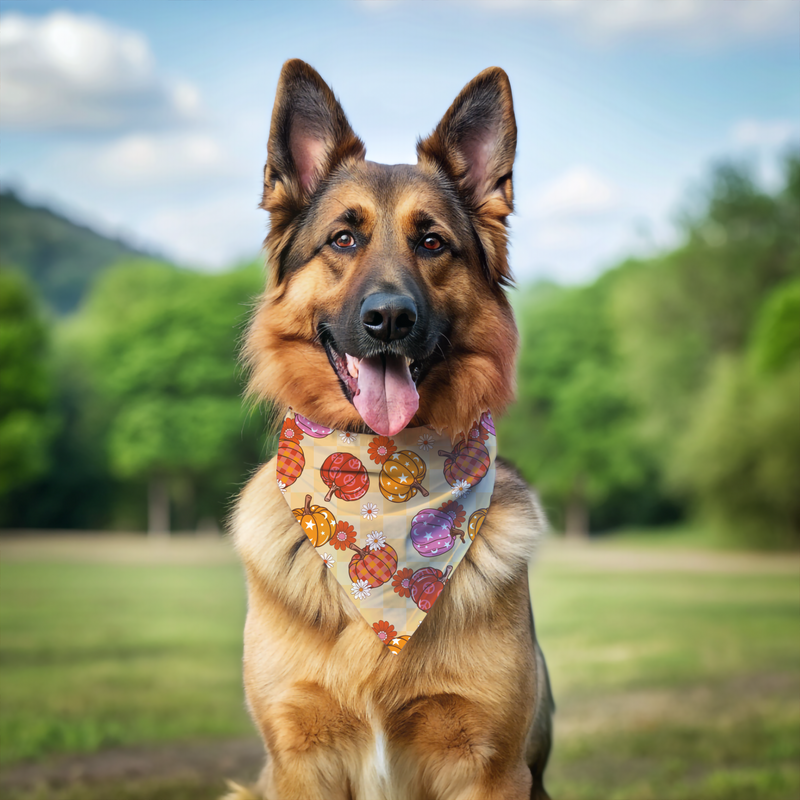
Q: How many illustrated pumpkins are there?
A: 12